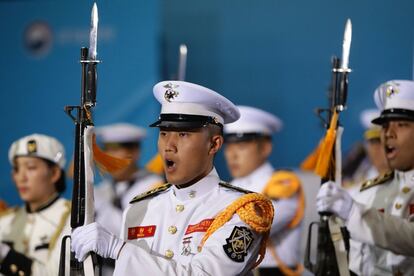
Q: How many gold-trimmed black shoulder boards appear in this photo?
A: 3